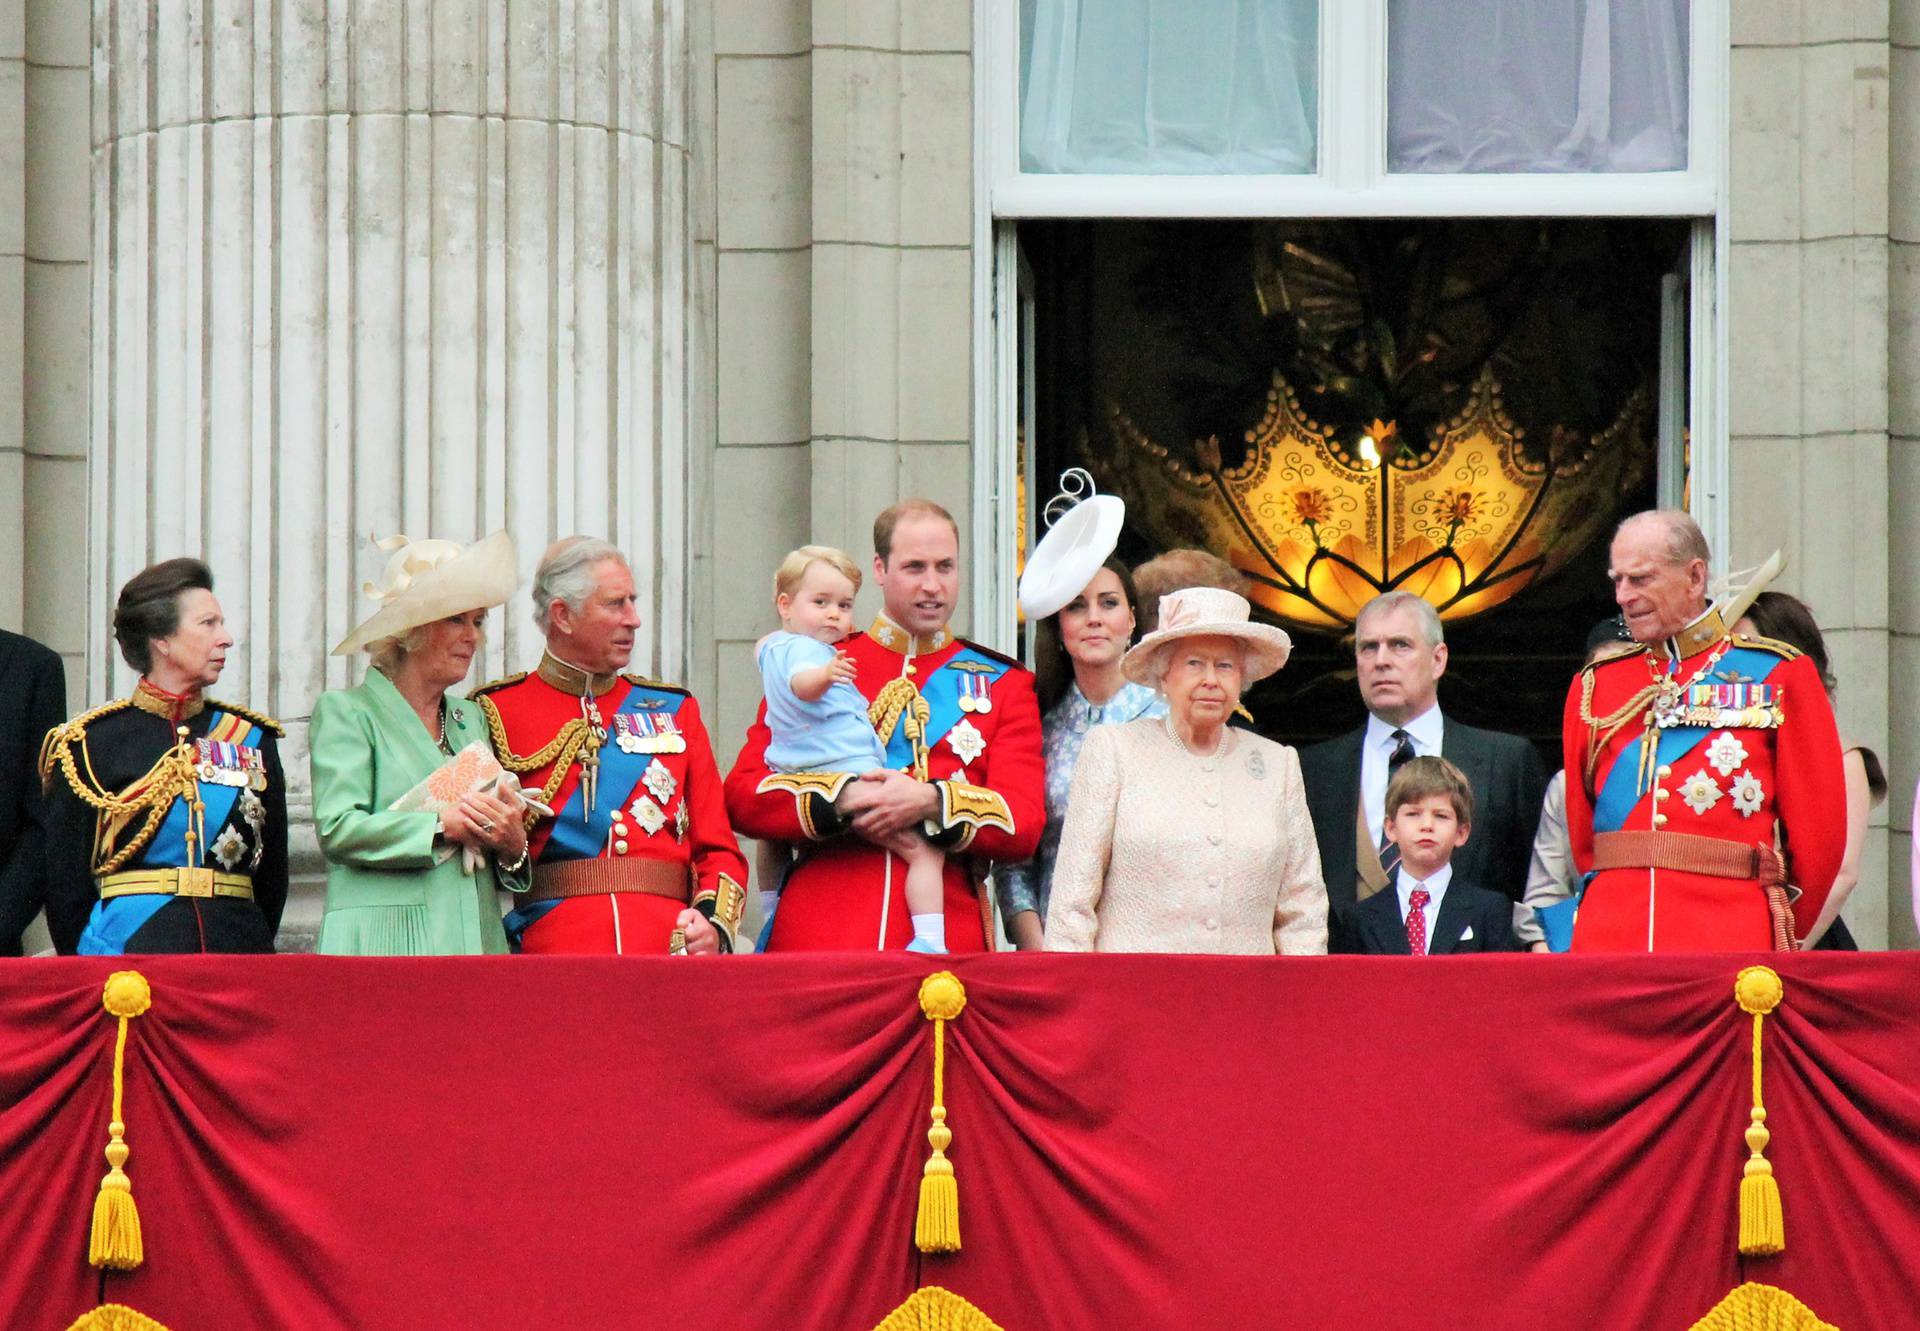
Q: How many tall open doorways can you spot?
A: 1